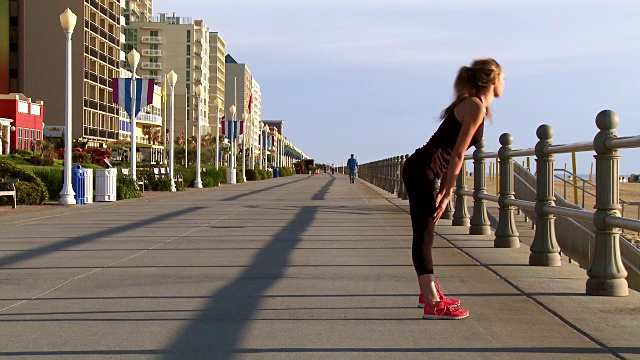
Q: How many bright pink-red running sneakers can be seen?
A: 2